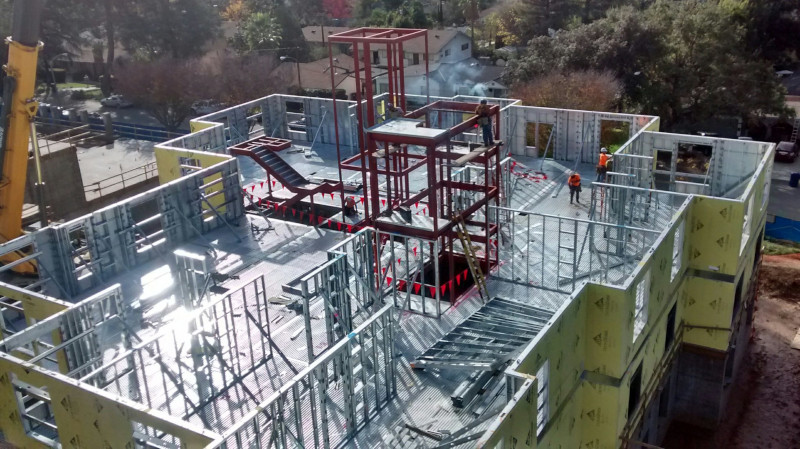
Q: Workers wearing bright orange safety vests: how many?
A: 2